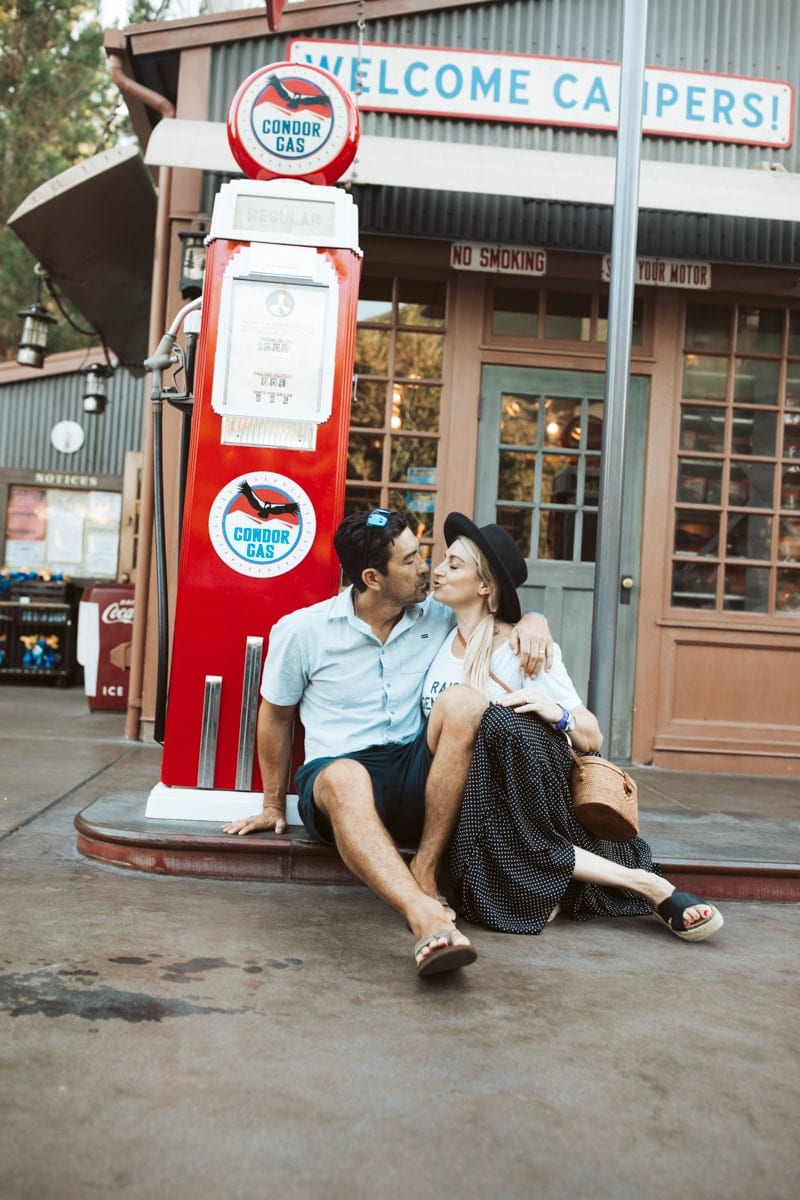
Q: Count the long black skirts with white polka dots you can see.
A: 1